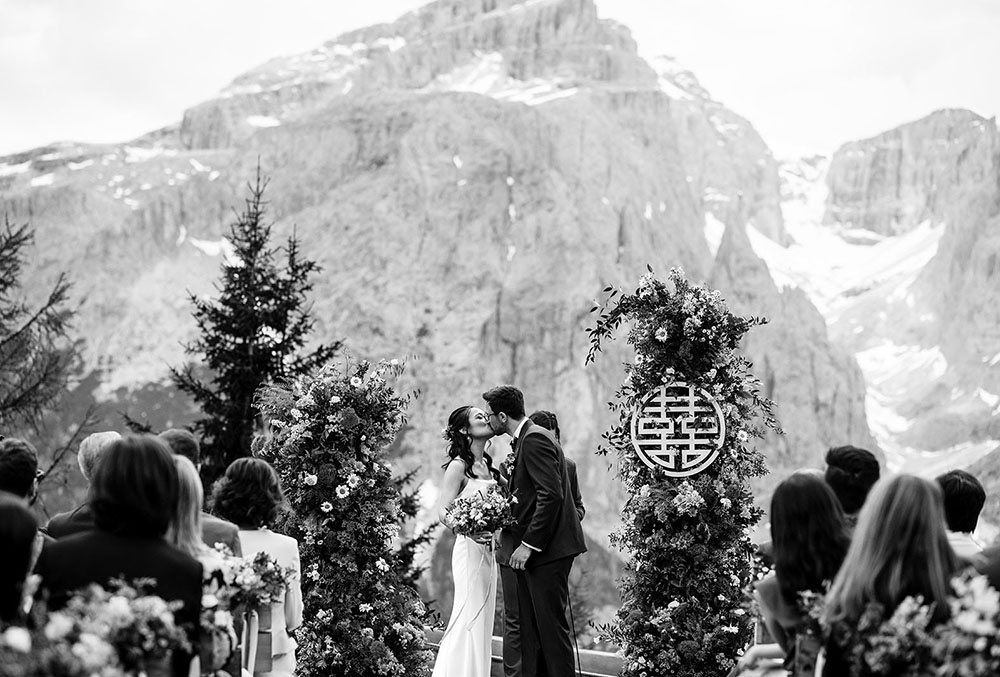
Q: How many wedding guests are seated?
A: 11